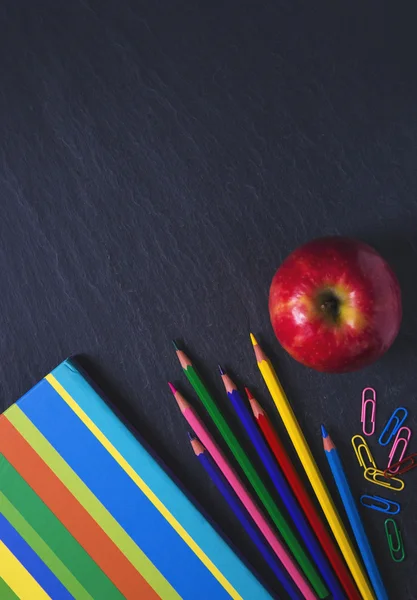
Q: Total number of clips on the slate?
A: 8